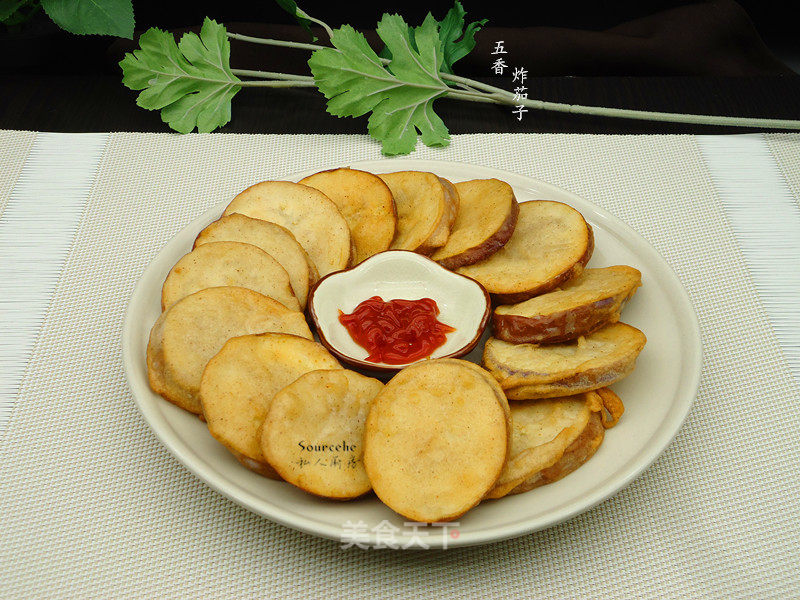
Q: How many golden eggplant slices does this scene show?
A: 14